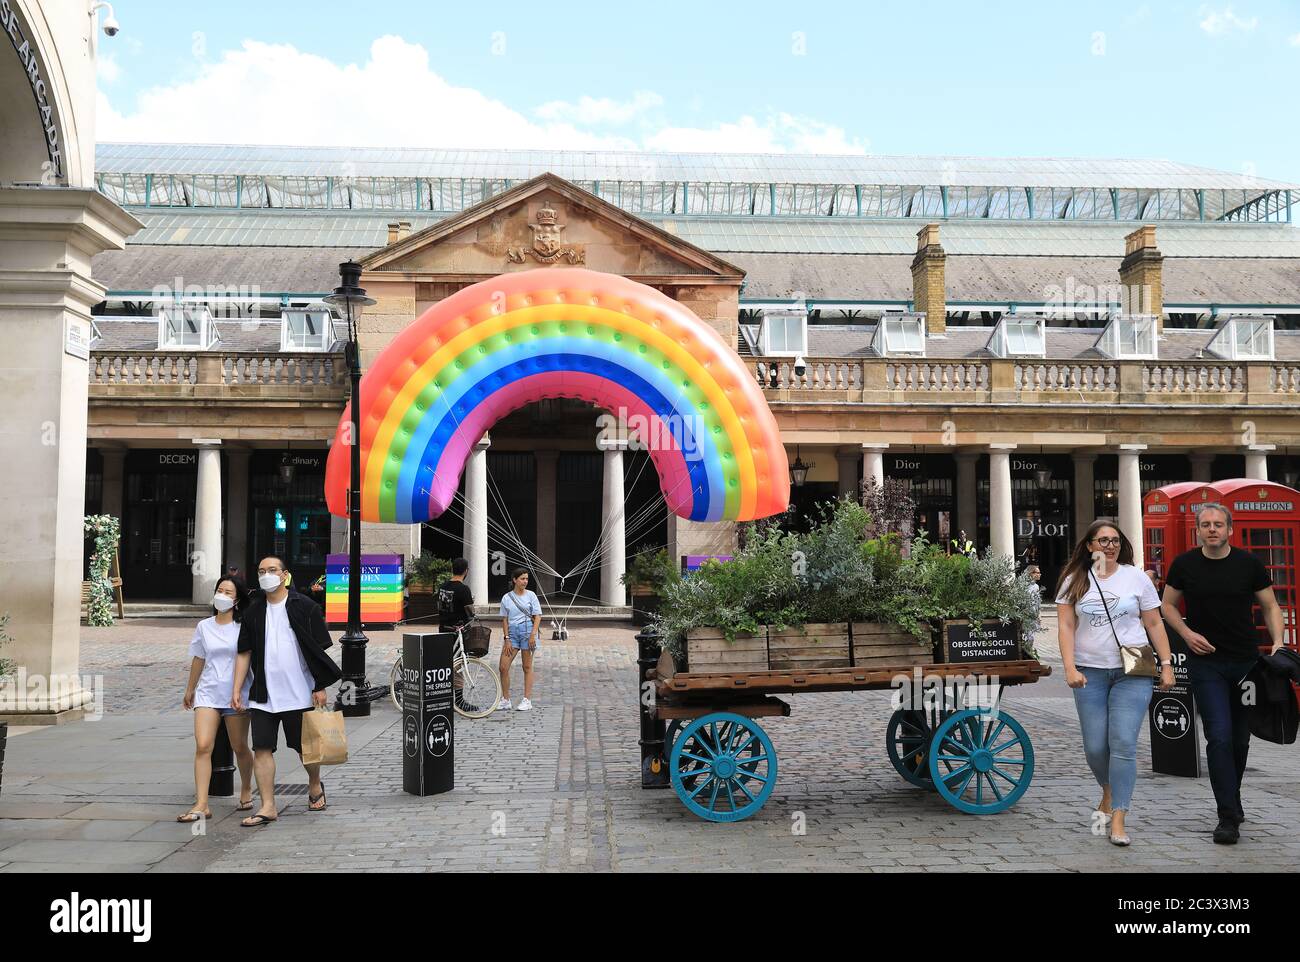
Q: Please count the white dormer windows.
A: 7